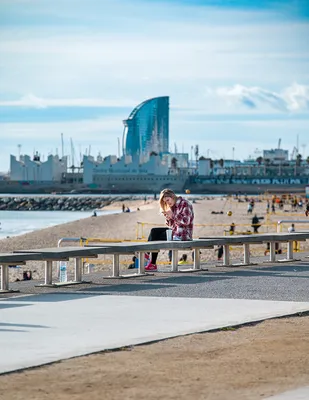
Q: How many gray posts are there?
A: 11